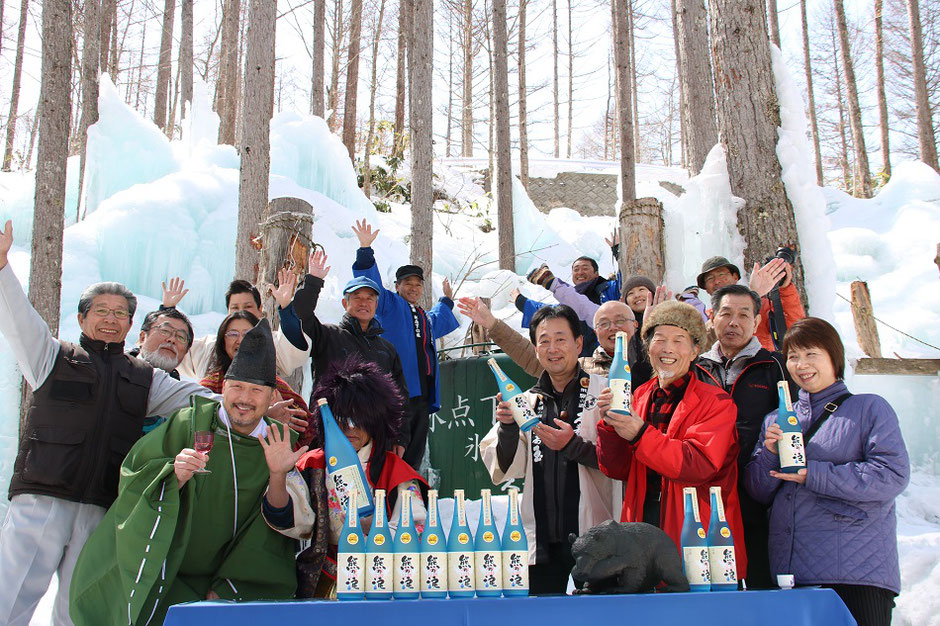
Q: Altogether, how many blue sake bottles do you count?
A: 13